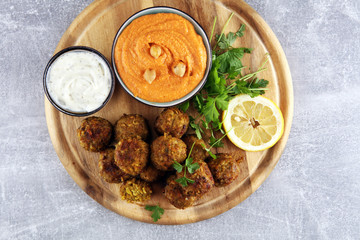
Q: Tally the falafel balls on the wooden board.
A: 12